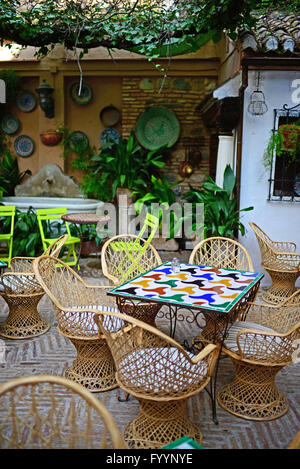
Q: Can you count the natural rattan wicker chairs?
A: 8